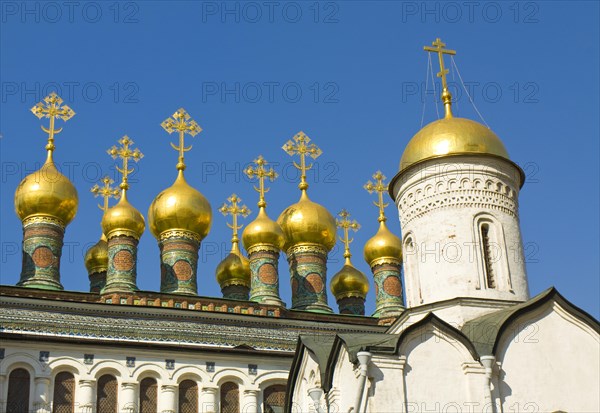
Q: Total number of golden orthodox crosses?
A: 10